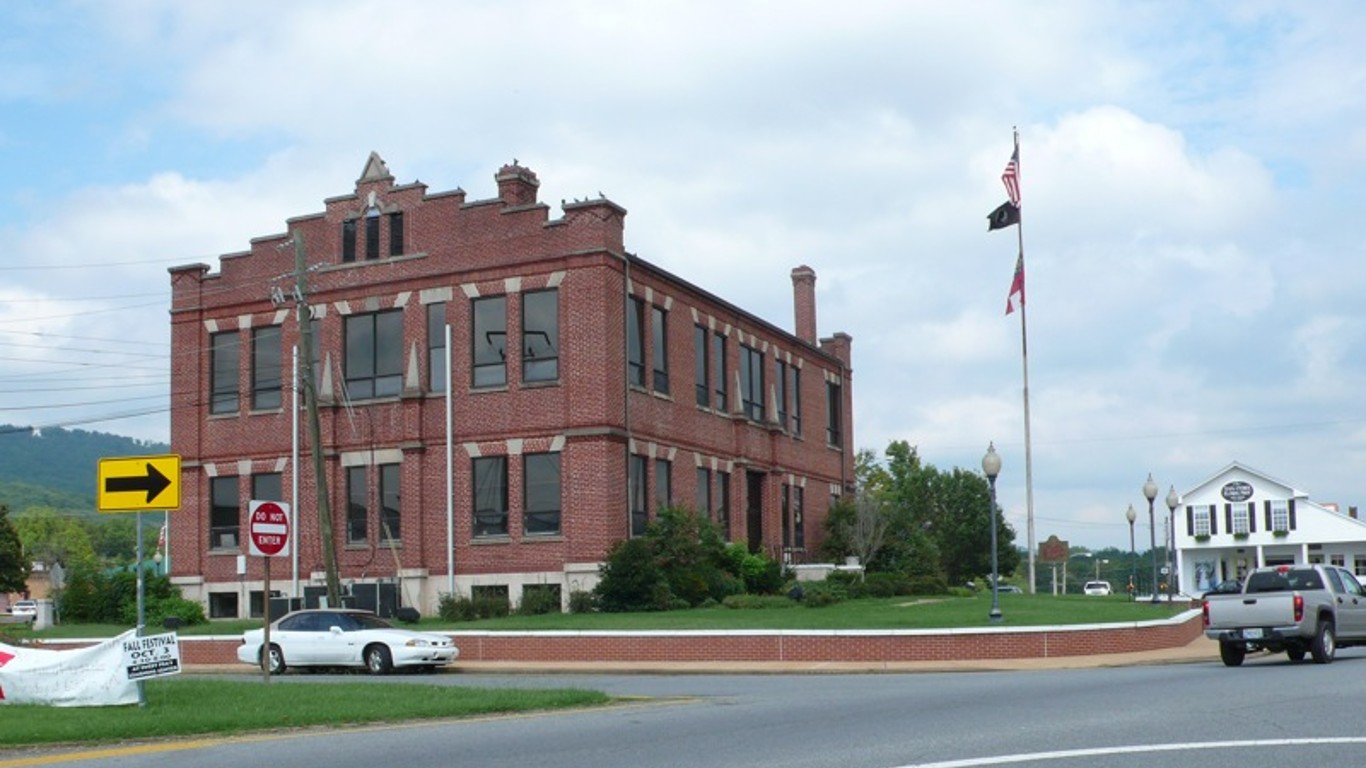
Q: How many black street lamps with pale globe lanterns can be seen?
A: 4